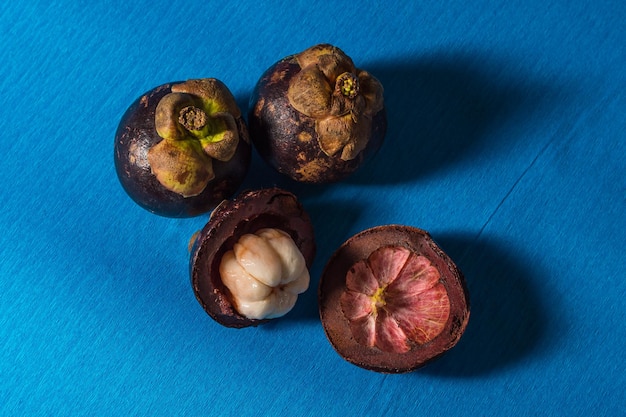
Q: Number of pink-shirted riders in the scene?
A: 0